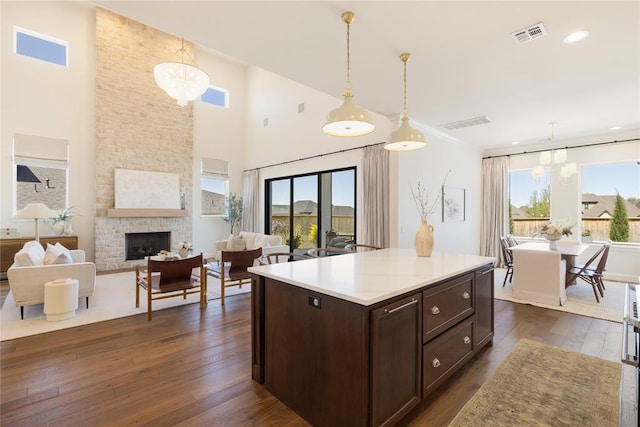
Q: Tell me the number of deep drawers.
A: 2